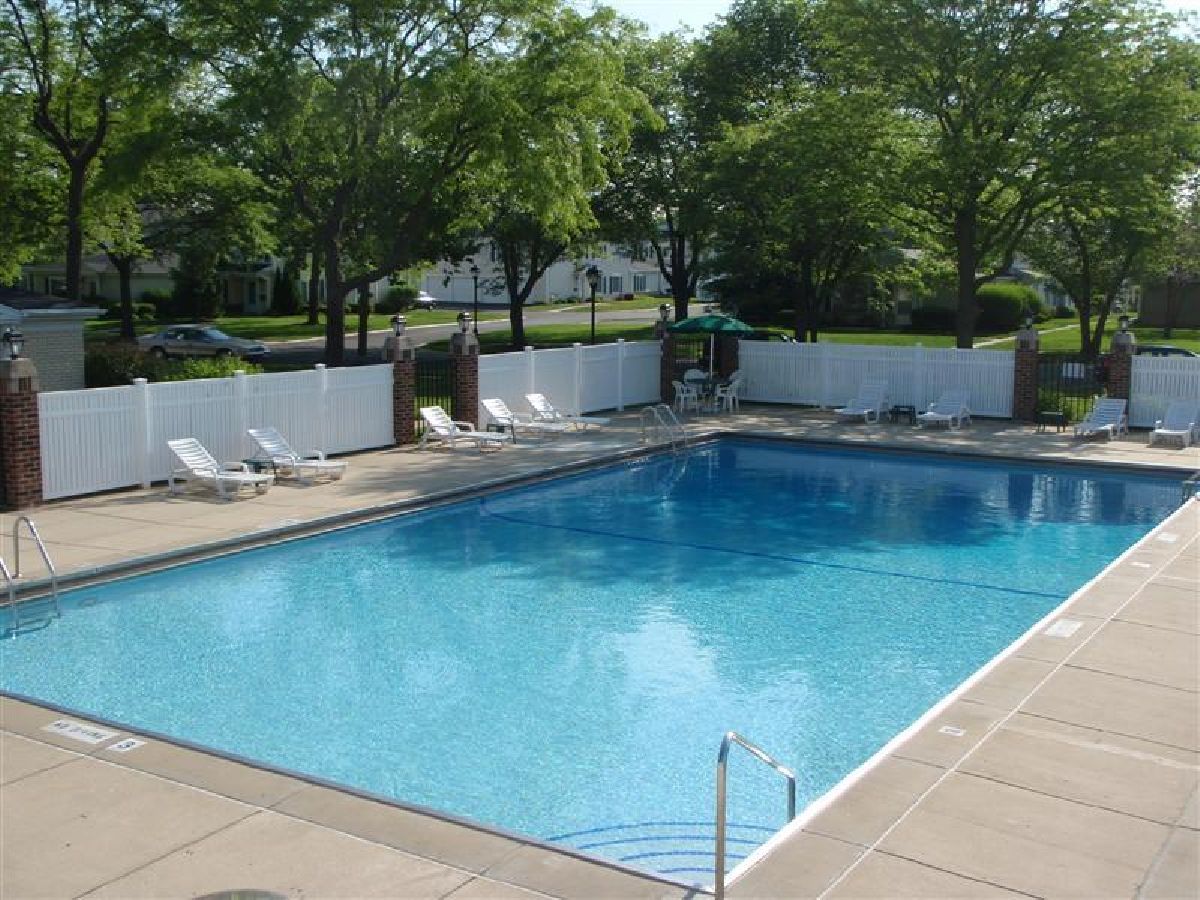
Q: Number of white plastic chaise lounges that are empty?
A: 9